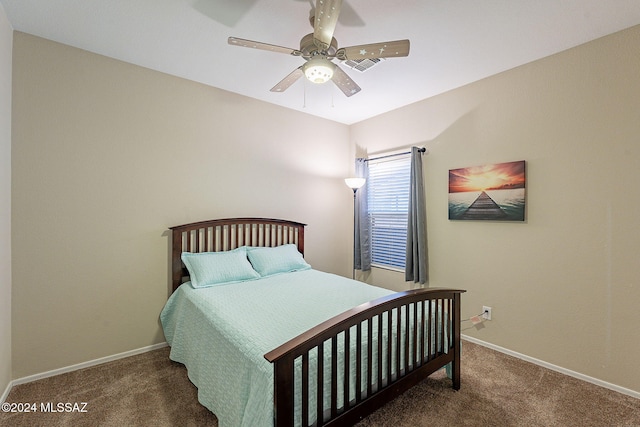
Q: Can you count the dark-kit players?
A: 0